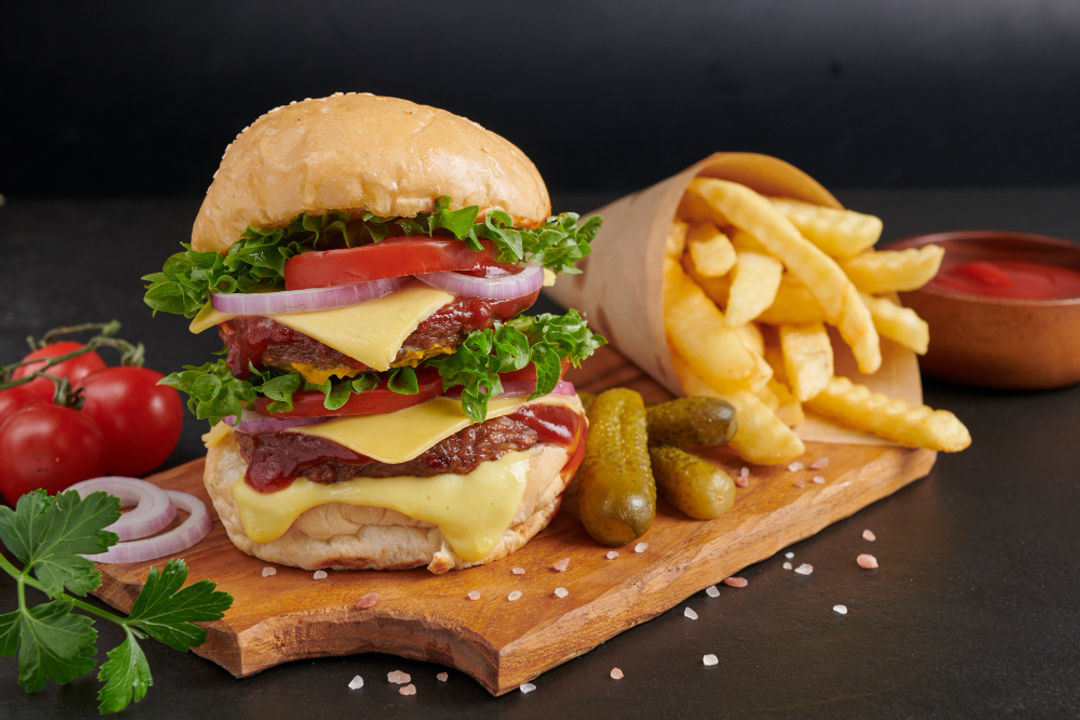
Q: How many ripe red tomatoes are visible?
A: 4